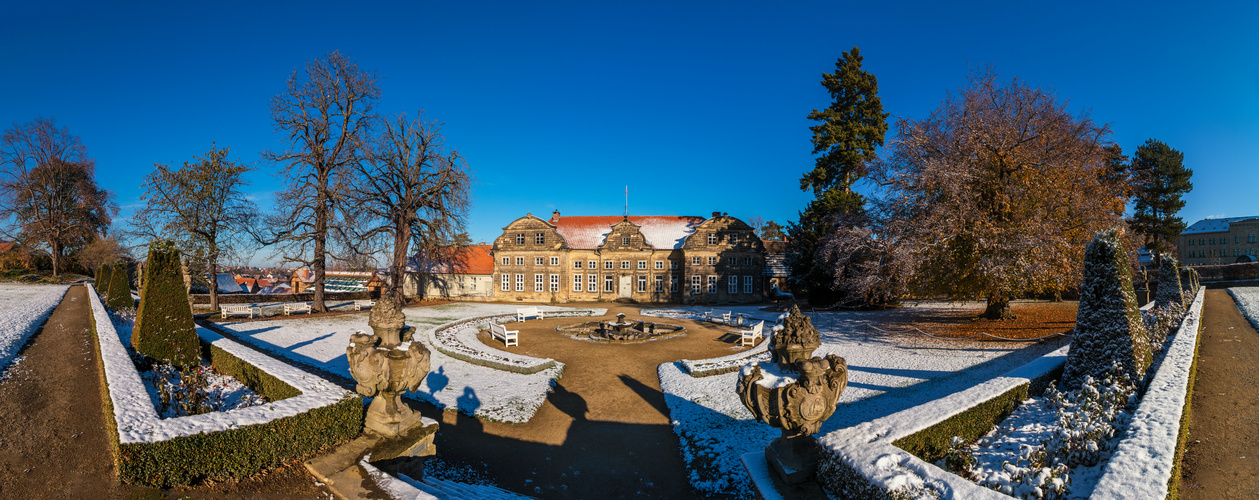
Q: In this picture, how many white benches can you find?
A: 7